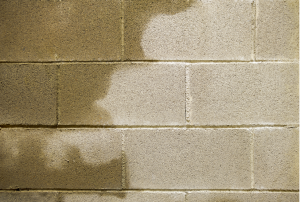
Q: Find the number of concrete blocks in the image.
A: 12